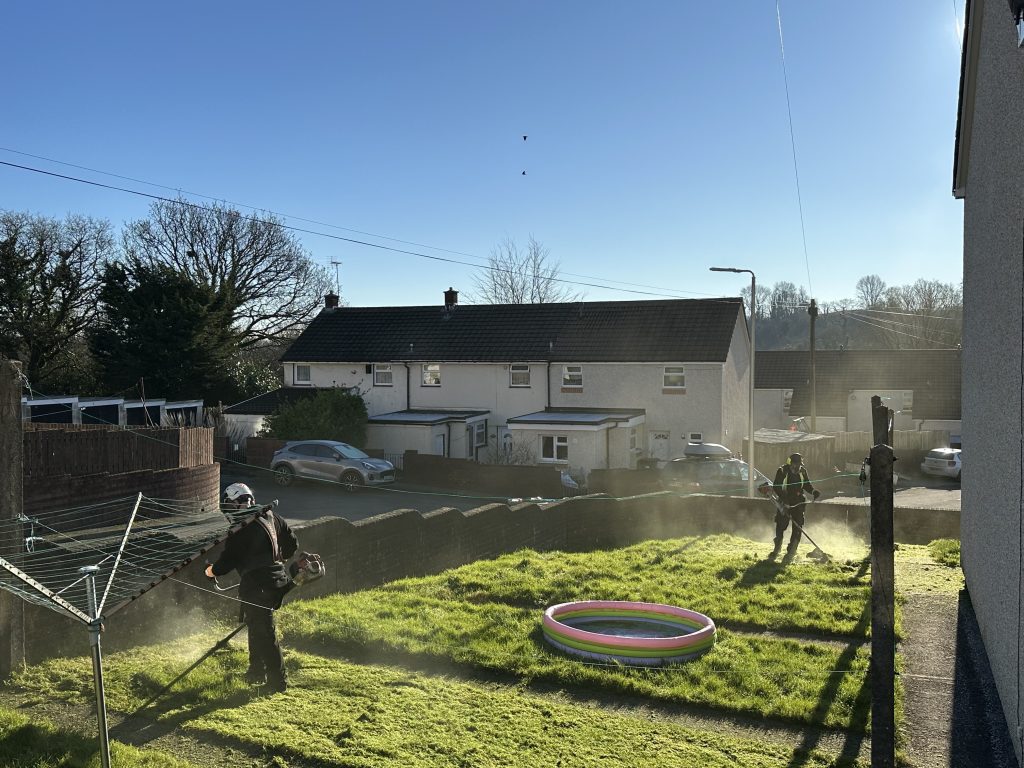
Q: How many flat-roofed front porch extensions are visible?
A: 2